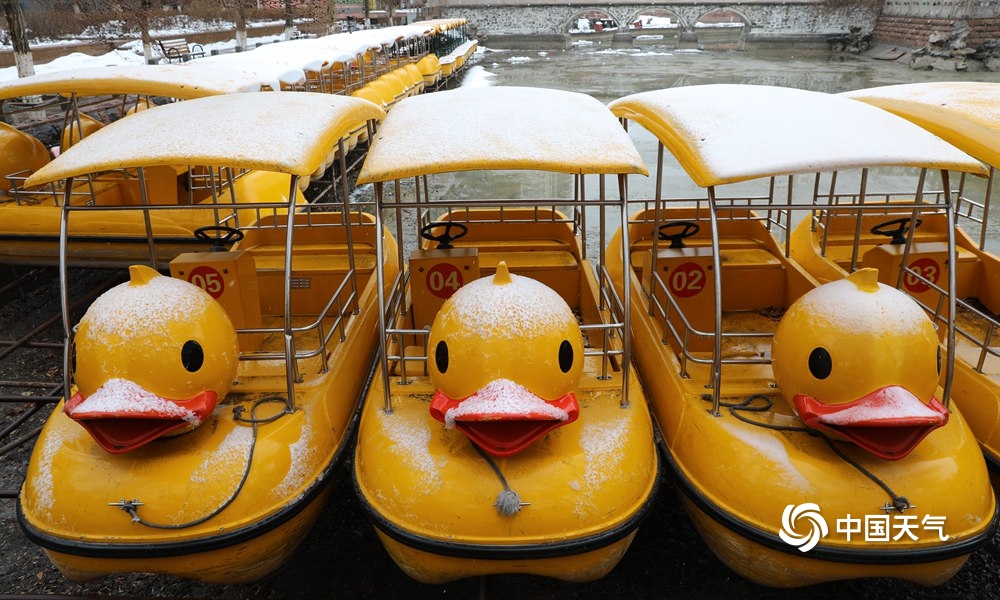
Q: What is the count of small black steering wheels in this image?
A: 4